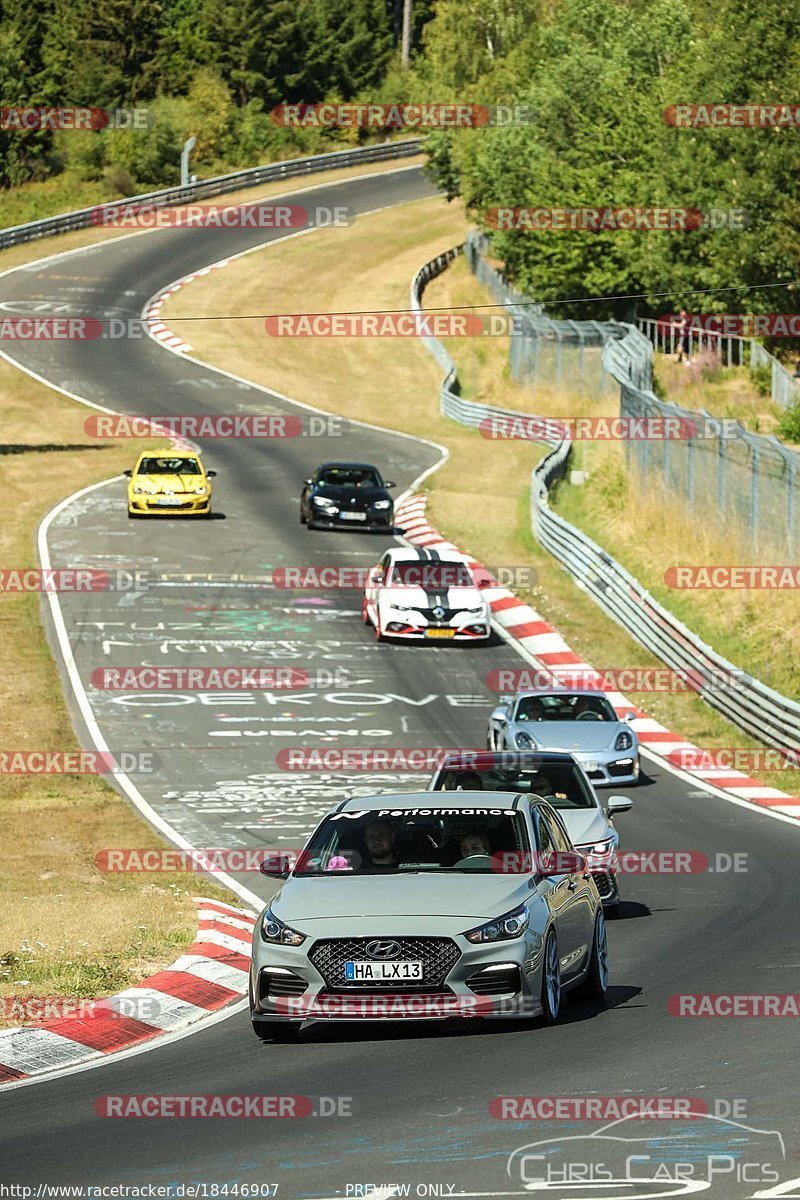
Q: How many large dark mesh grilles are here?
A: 1